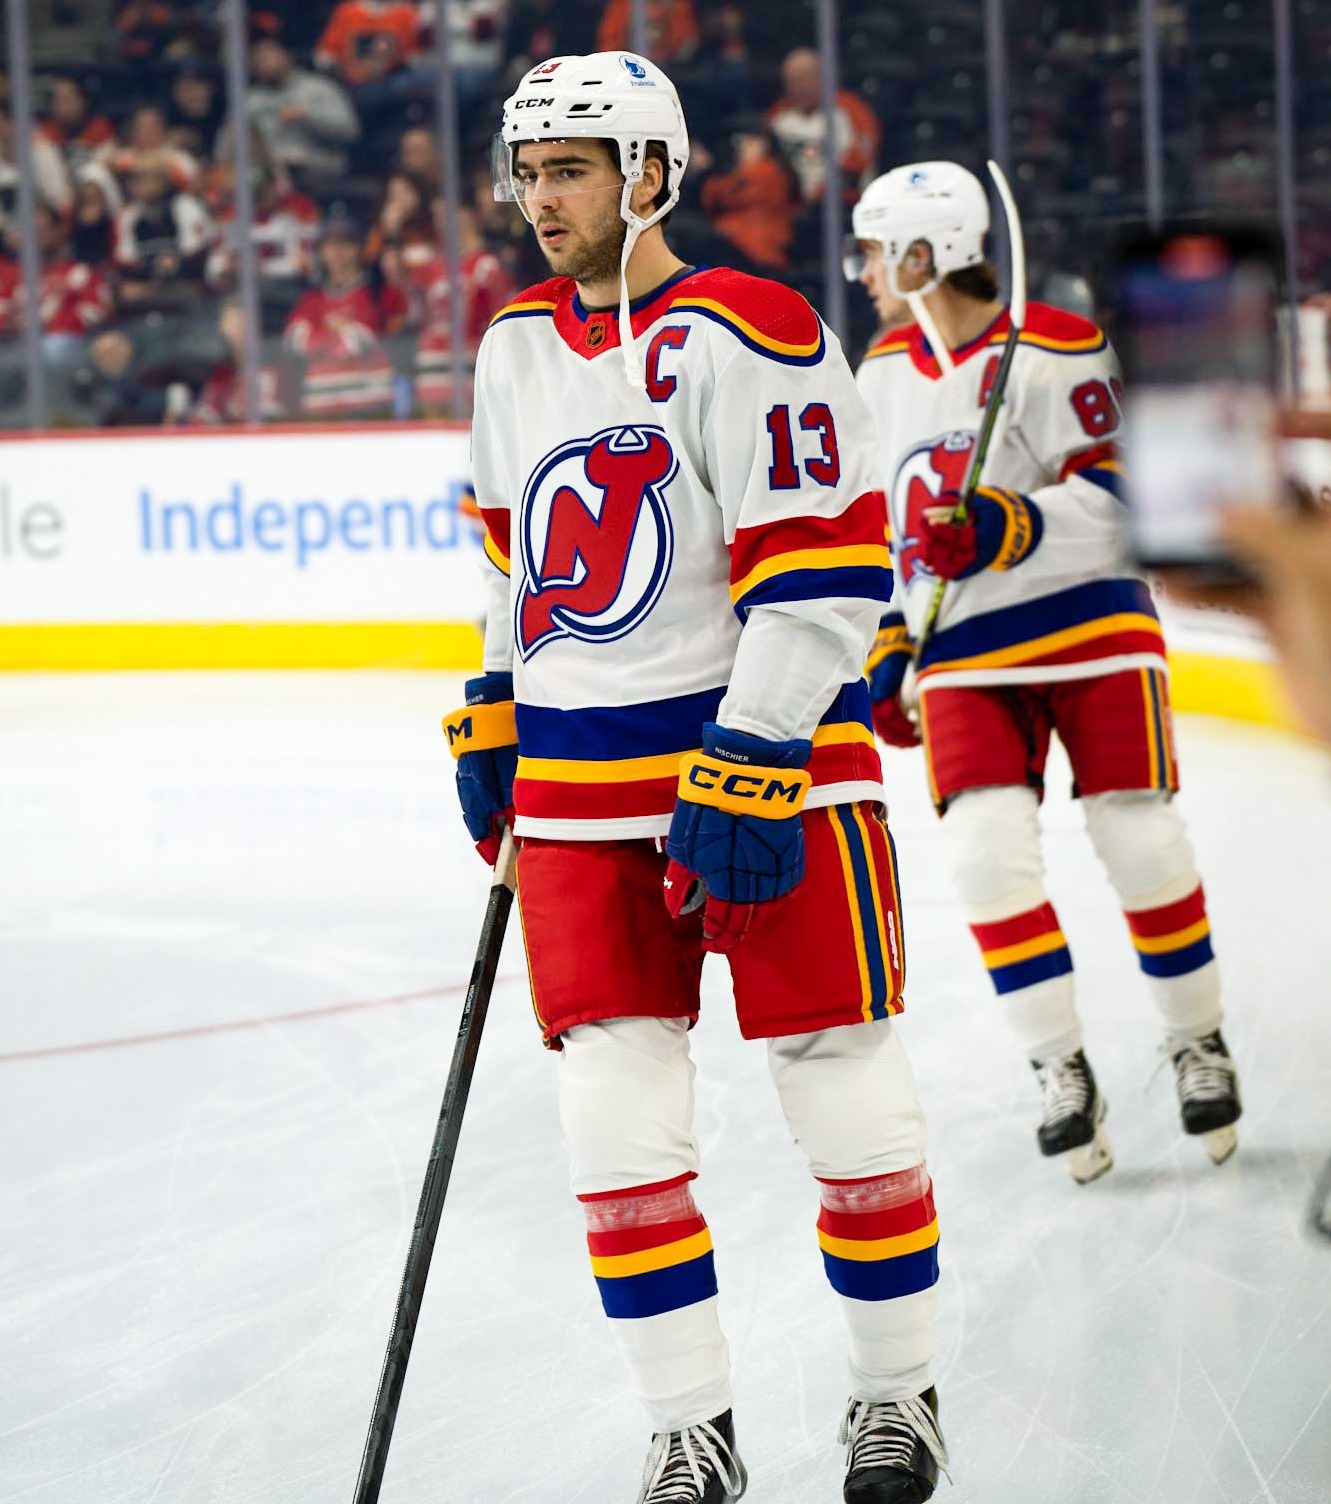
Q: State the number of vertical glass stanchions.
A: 8